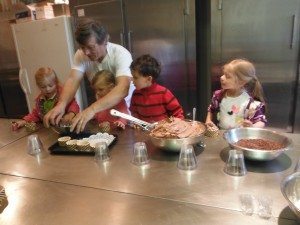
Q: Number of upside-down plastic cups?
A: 5